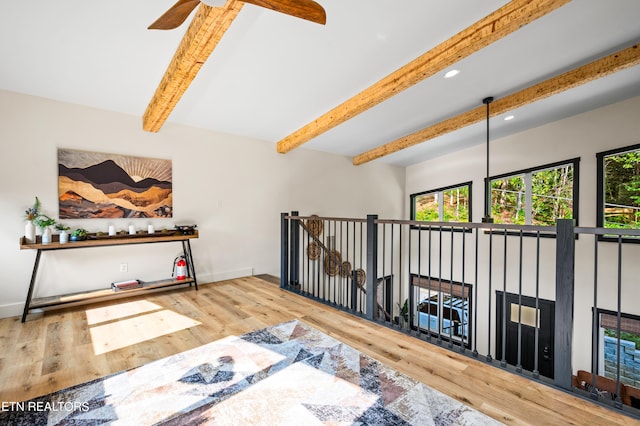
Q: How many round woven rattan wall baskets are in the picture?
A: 5